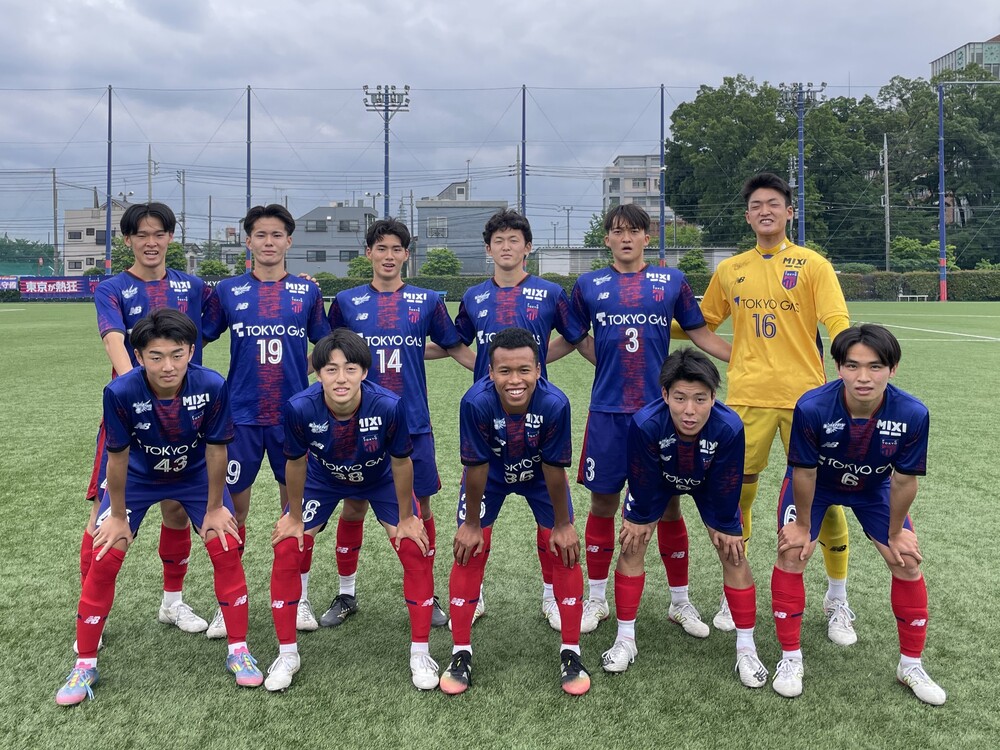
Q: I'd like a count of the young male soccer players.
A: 11